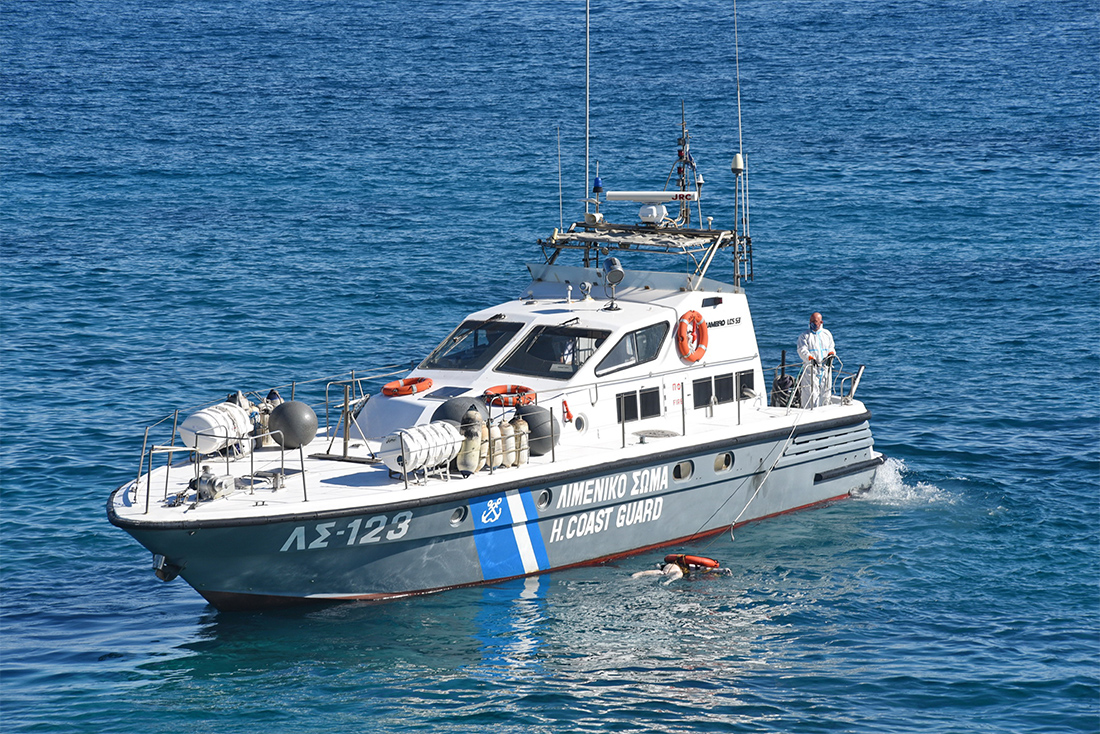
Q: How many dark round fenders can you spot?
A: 3